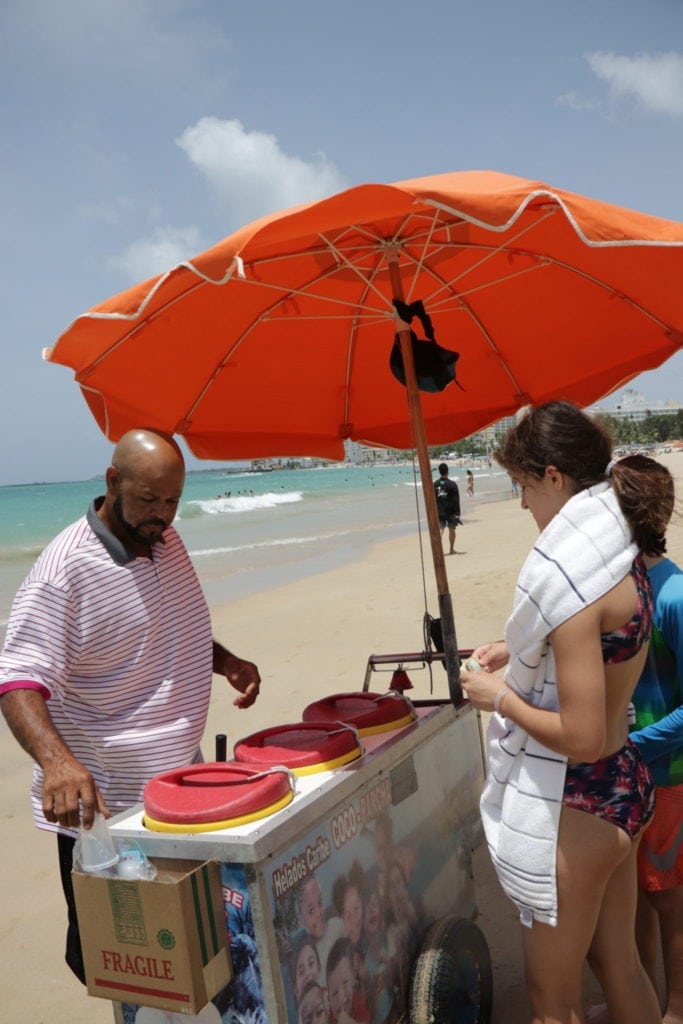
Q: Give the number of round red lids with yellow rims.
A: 3